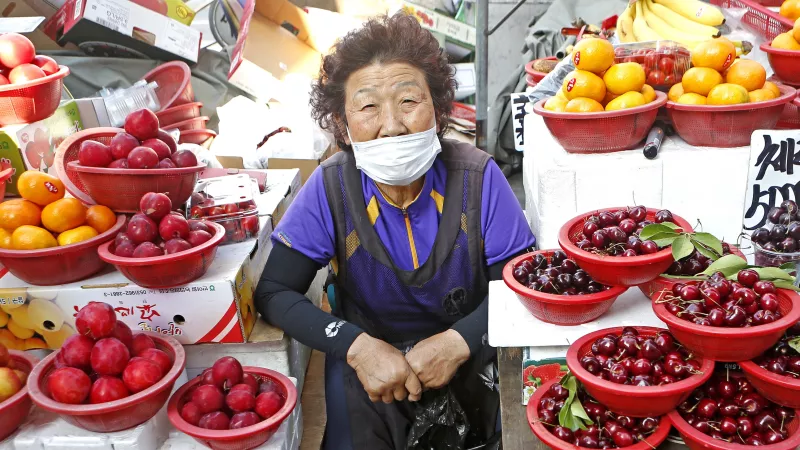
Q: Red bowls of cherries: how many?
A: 8